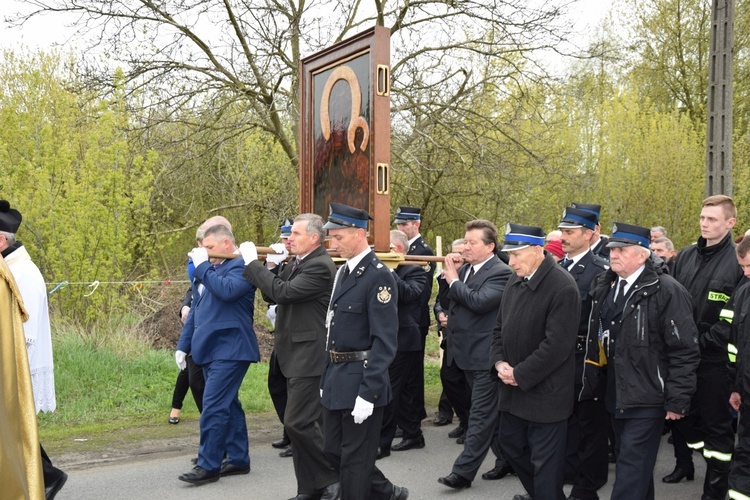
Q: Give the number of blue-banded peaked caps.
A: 7